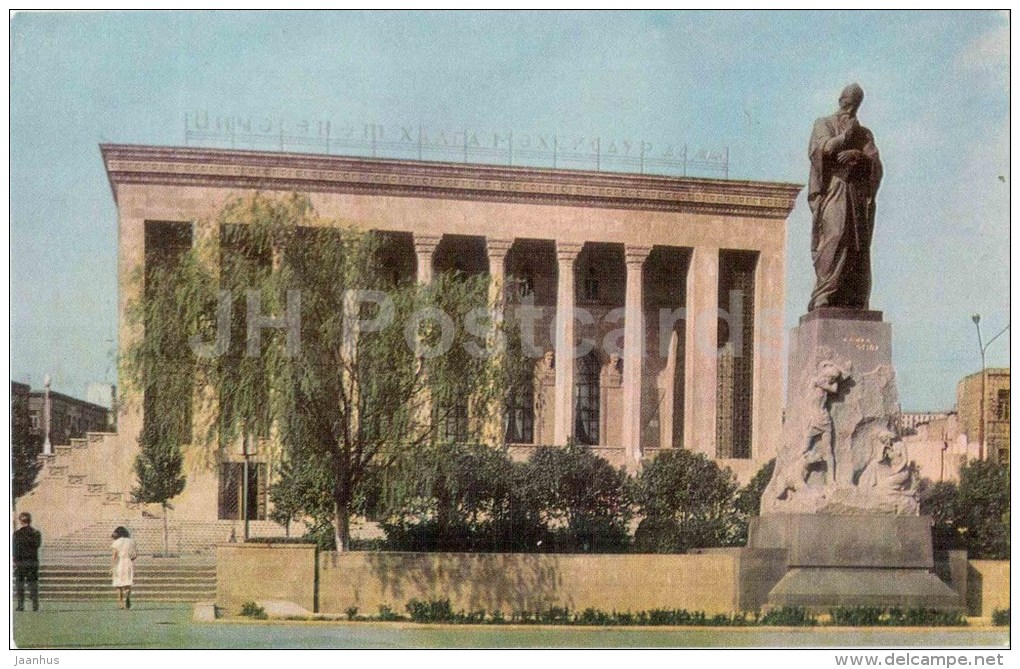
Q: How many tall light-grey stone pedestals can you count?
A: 1